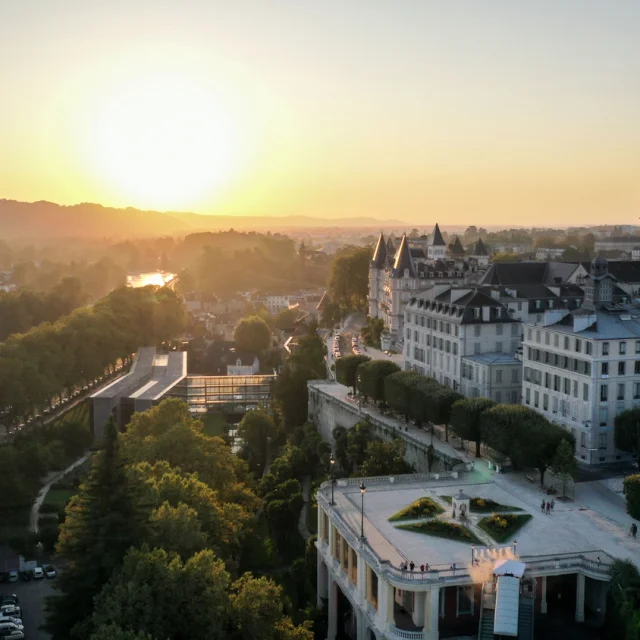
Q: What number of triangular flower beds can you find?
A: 4